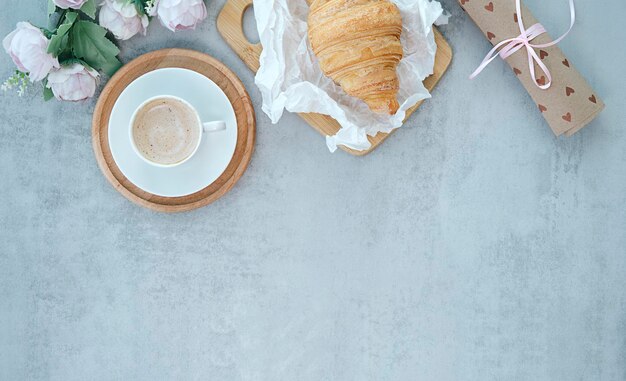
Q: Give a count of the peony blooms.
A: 5